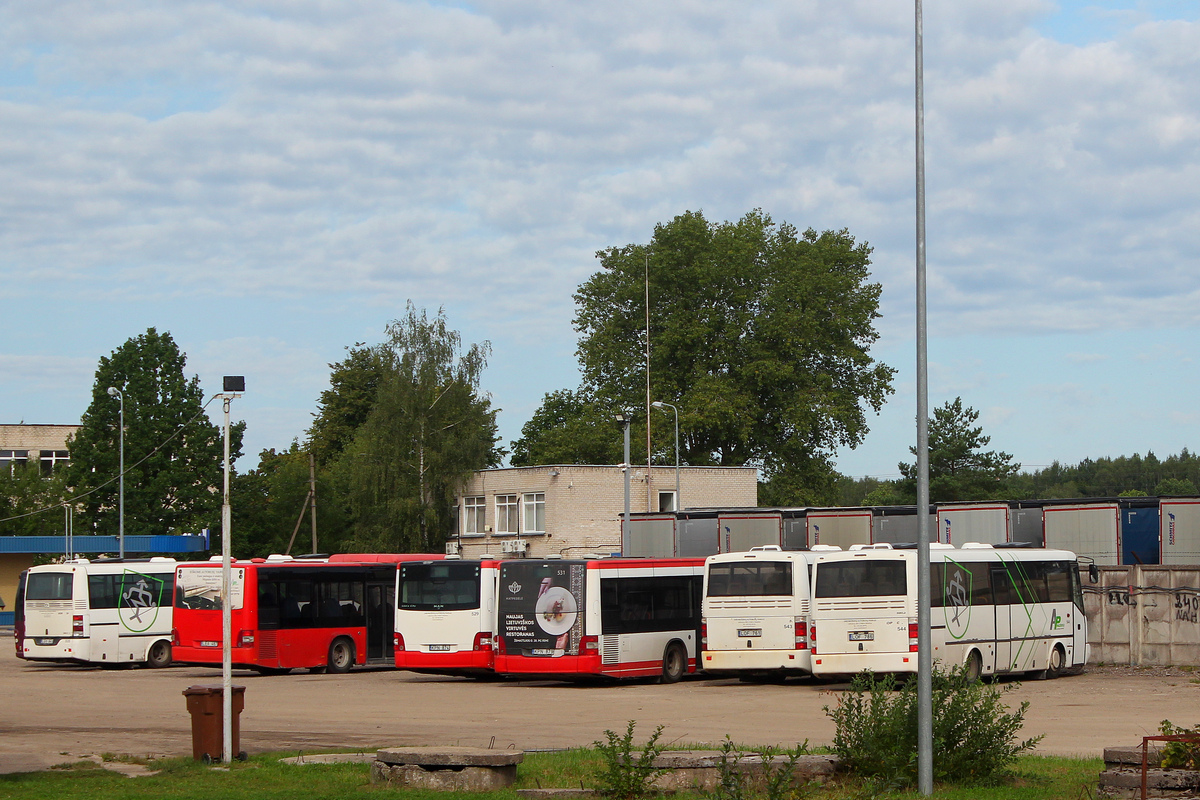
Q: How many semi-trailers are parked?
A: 6